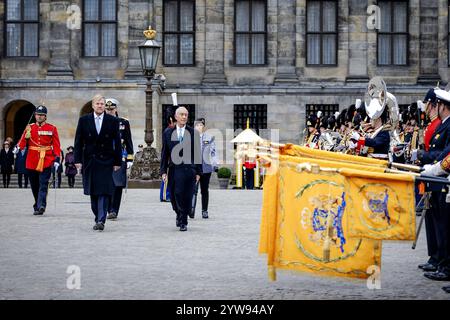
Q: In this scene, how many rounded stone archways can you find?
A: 2